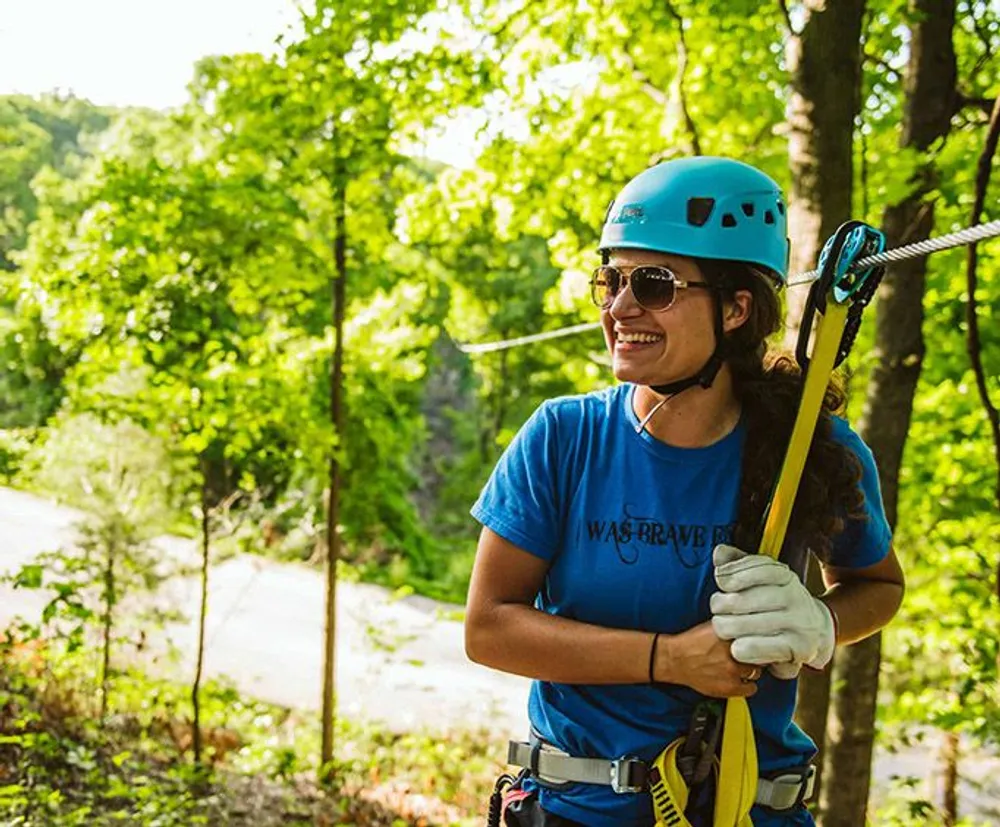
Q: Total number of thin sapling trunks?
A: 3